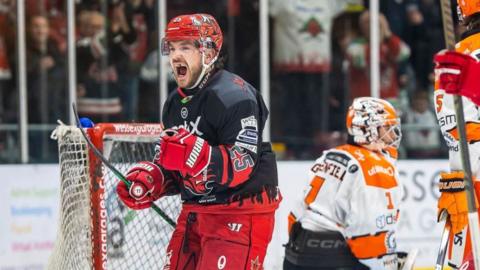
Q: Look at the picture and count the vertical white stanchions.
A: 5